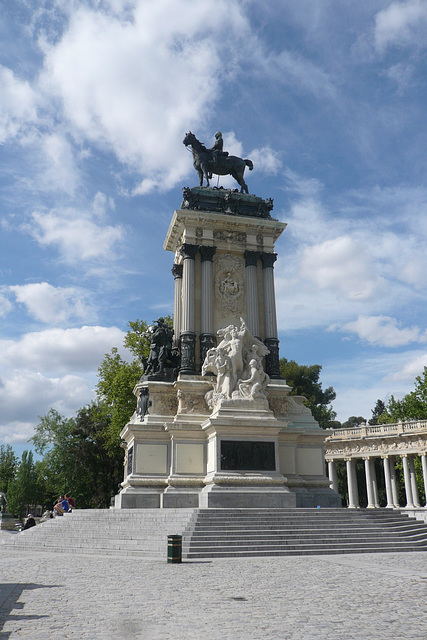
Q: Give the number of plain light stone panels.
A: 4